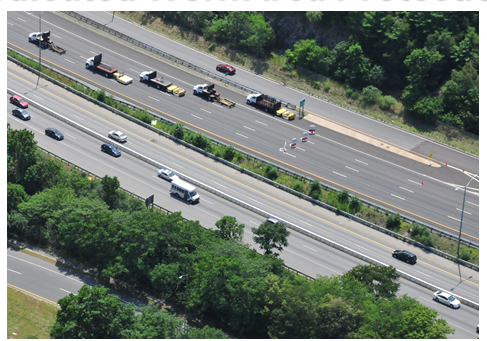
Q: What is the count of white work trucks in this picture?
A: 5